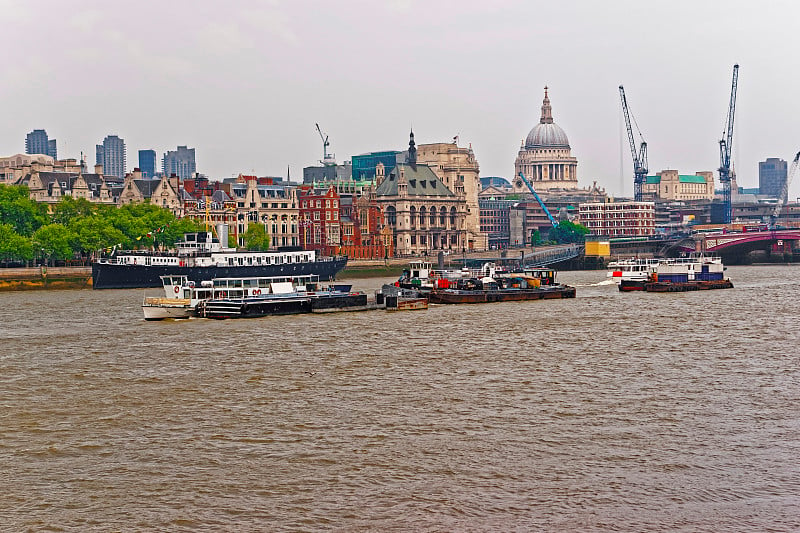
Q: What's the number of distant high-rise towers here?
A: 5